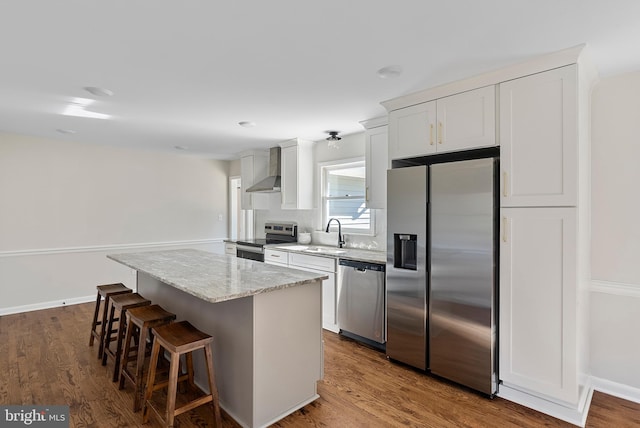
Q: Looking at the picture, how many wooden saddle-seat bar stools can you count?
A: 4